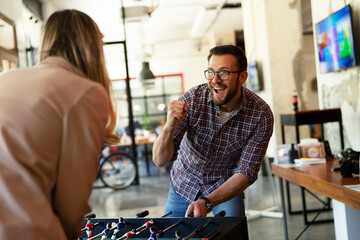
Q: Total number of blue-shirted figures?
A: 4